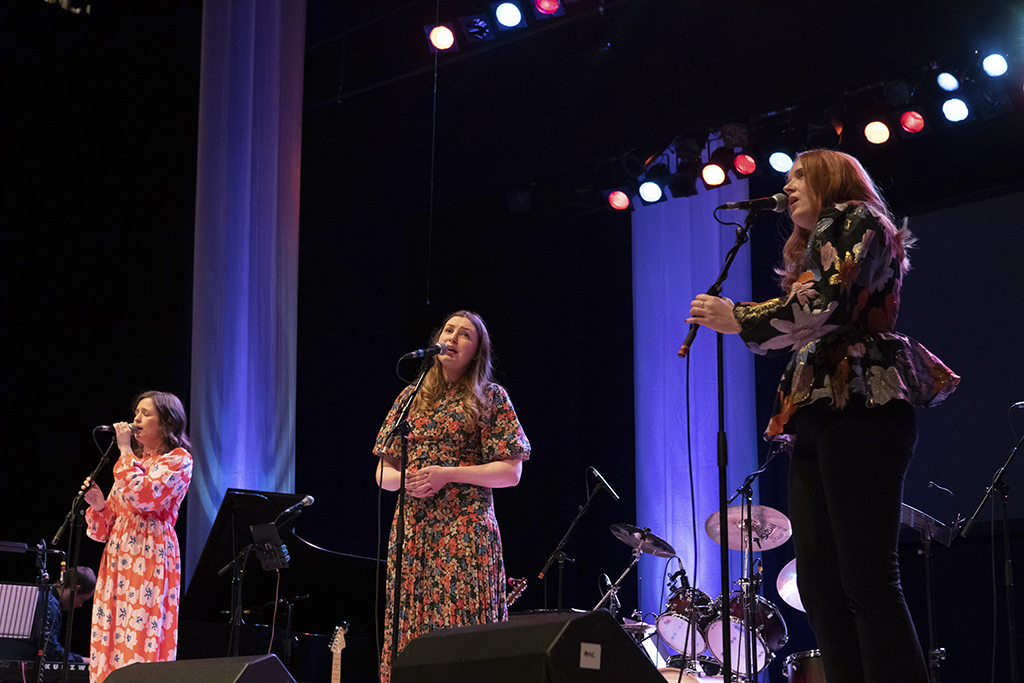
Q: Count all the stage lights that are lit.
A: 13